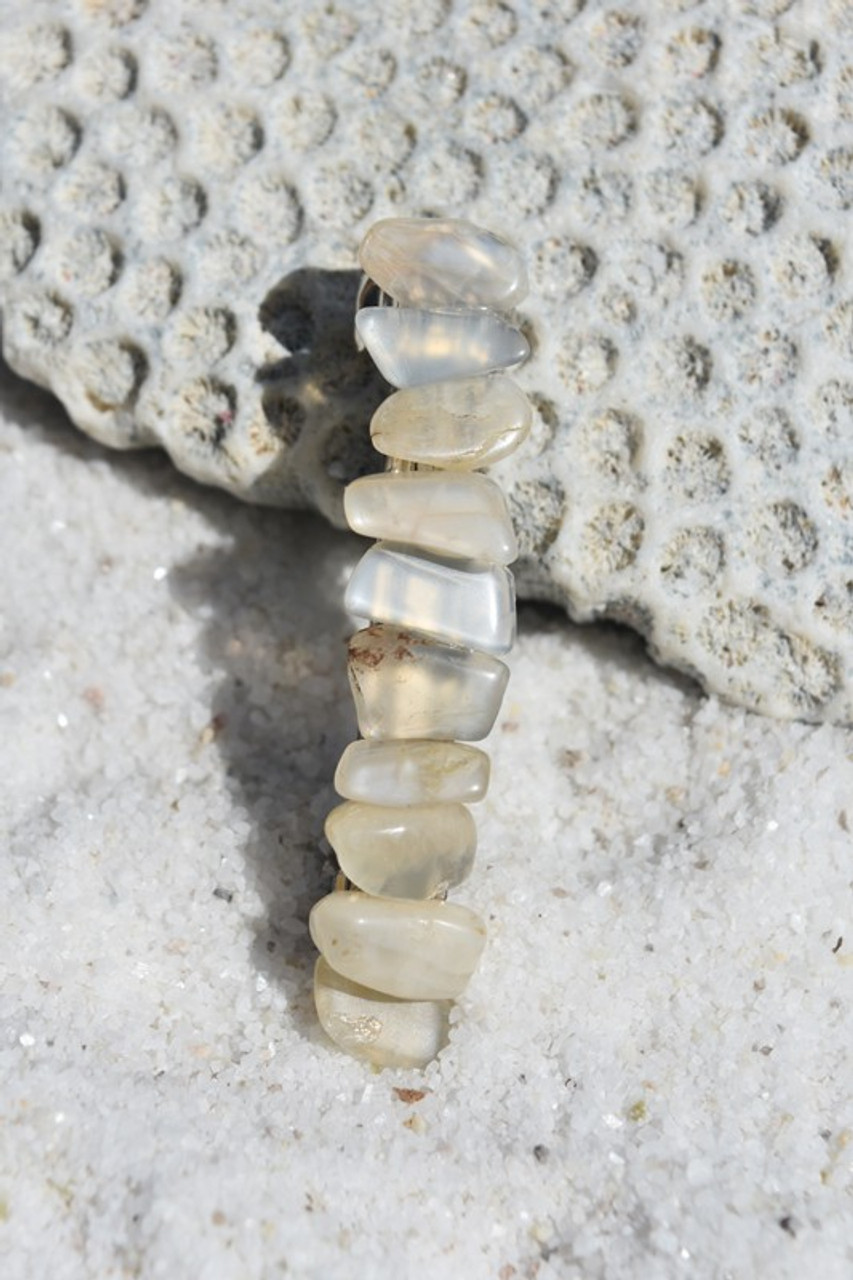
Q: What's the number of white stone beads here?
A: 10